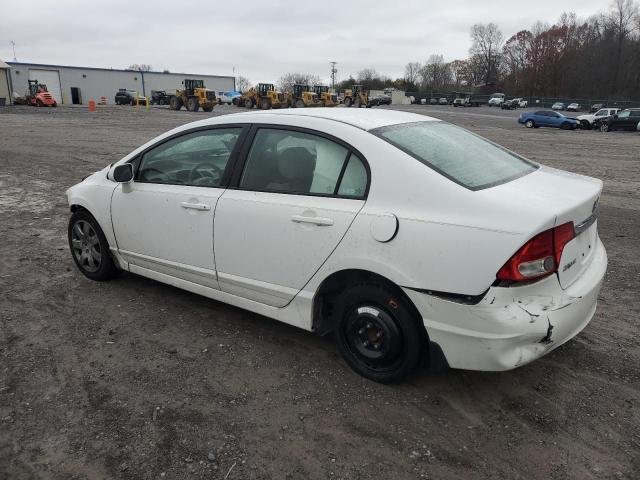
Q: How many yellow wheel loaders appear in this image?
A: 5